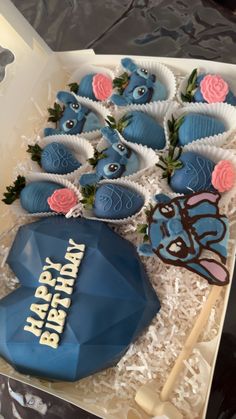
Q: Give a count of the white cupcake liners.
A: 11